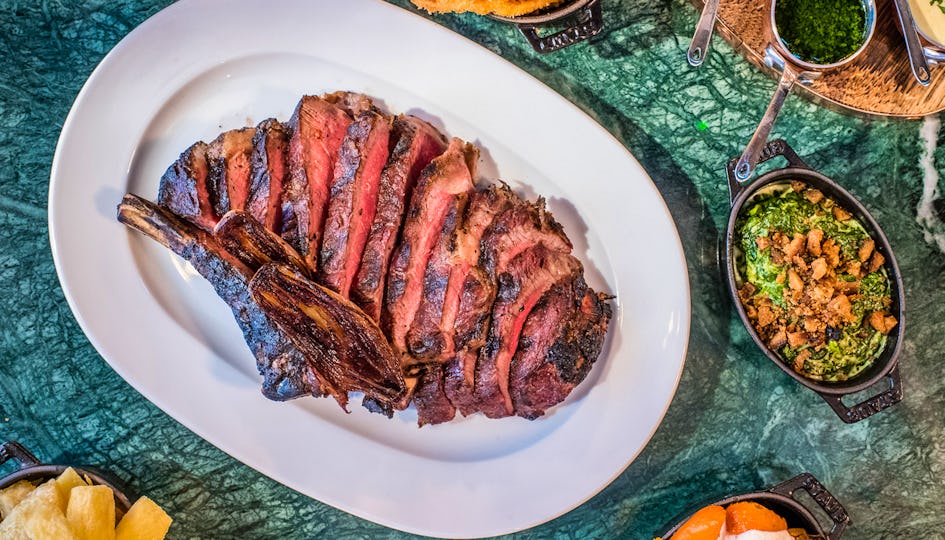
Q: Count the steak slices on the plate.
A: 11